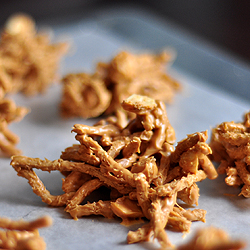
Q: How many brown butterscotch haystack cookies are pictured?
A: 7